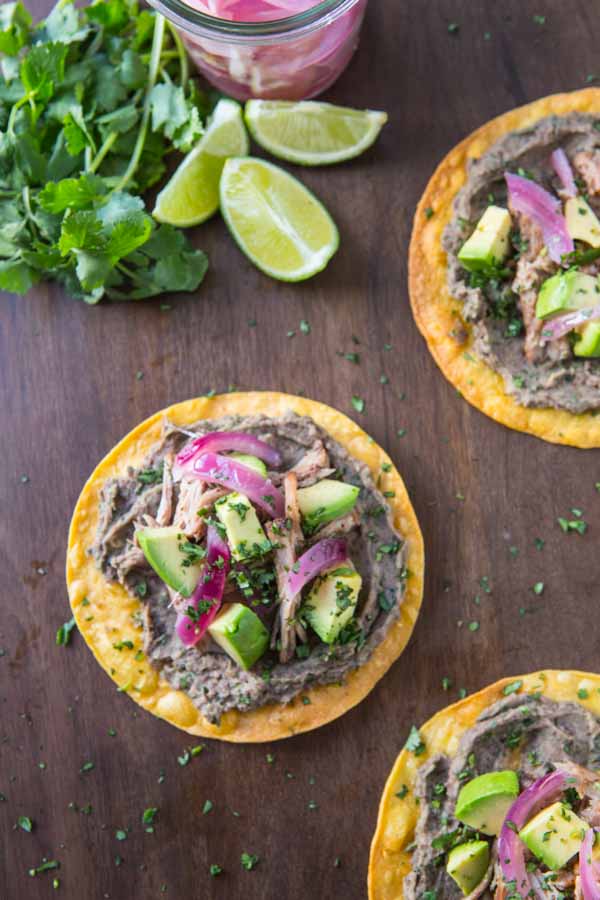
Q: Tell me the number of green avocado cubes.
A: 13